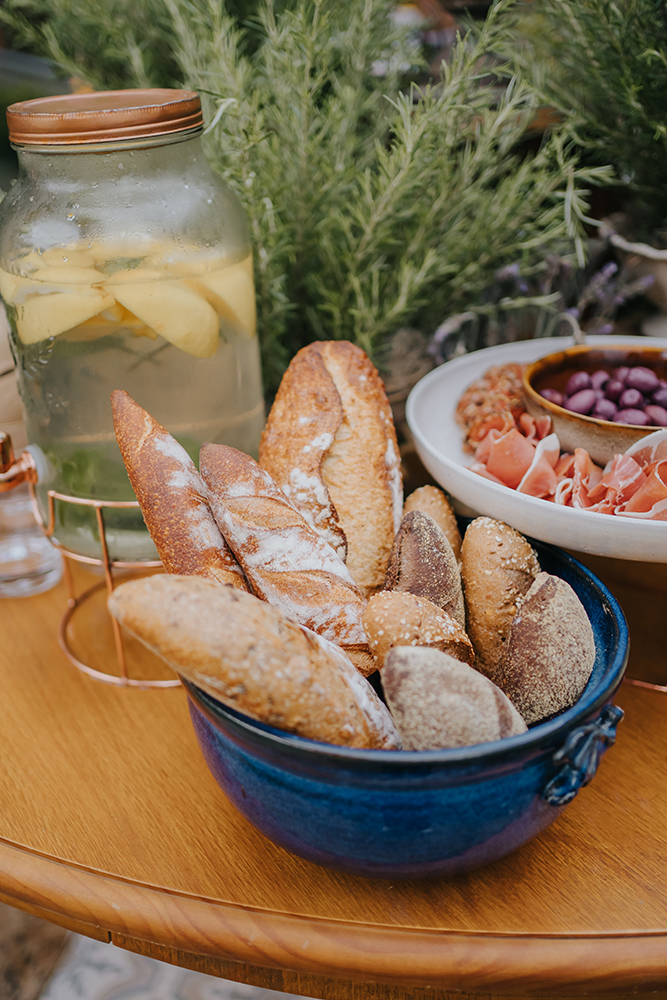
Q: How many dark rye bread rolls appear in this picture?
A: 3